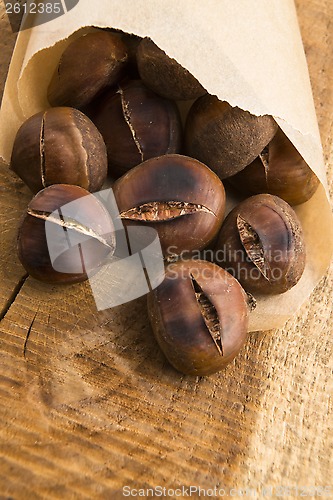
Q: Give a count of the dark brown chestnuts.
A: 10